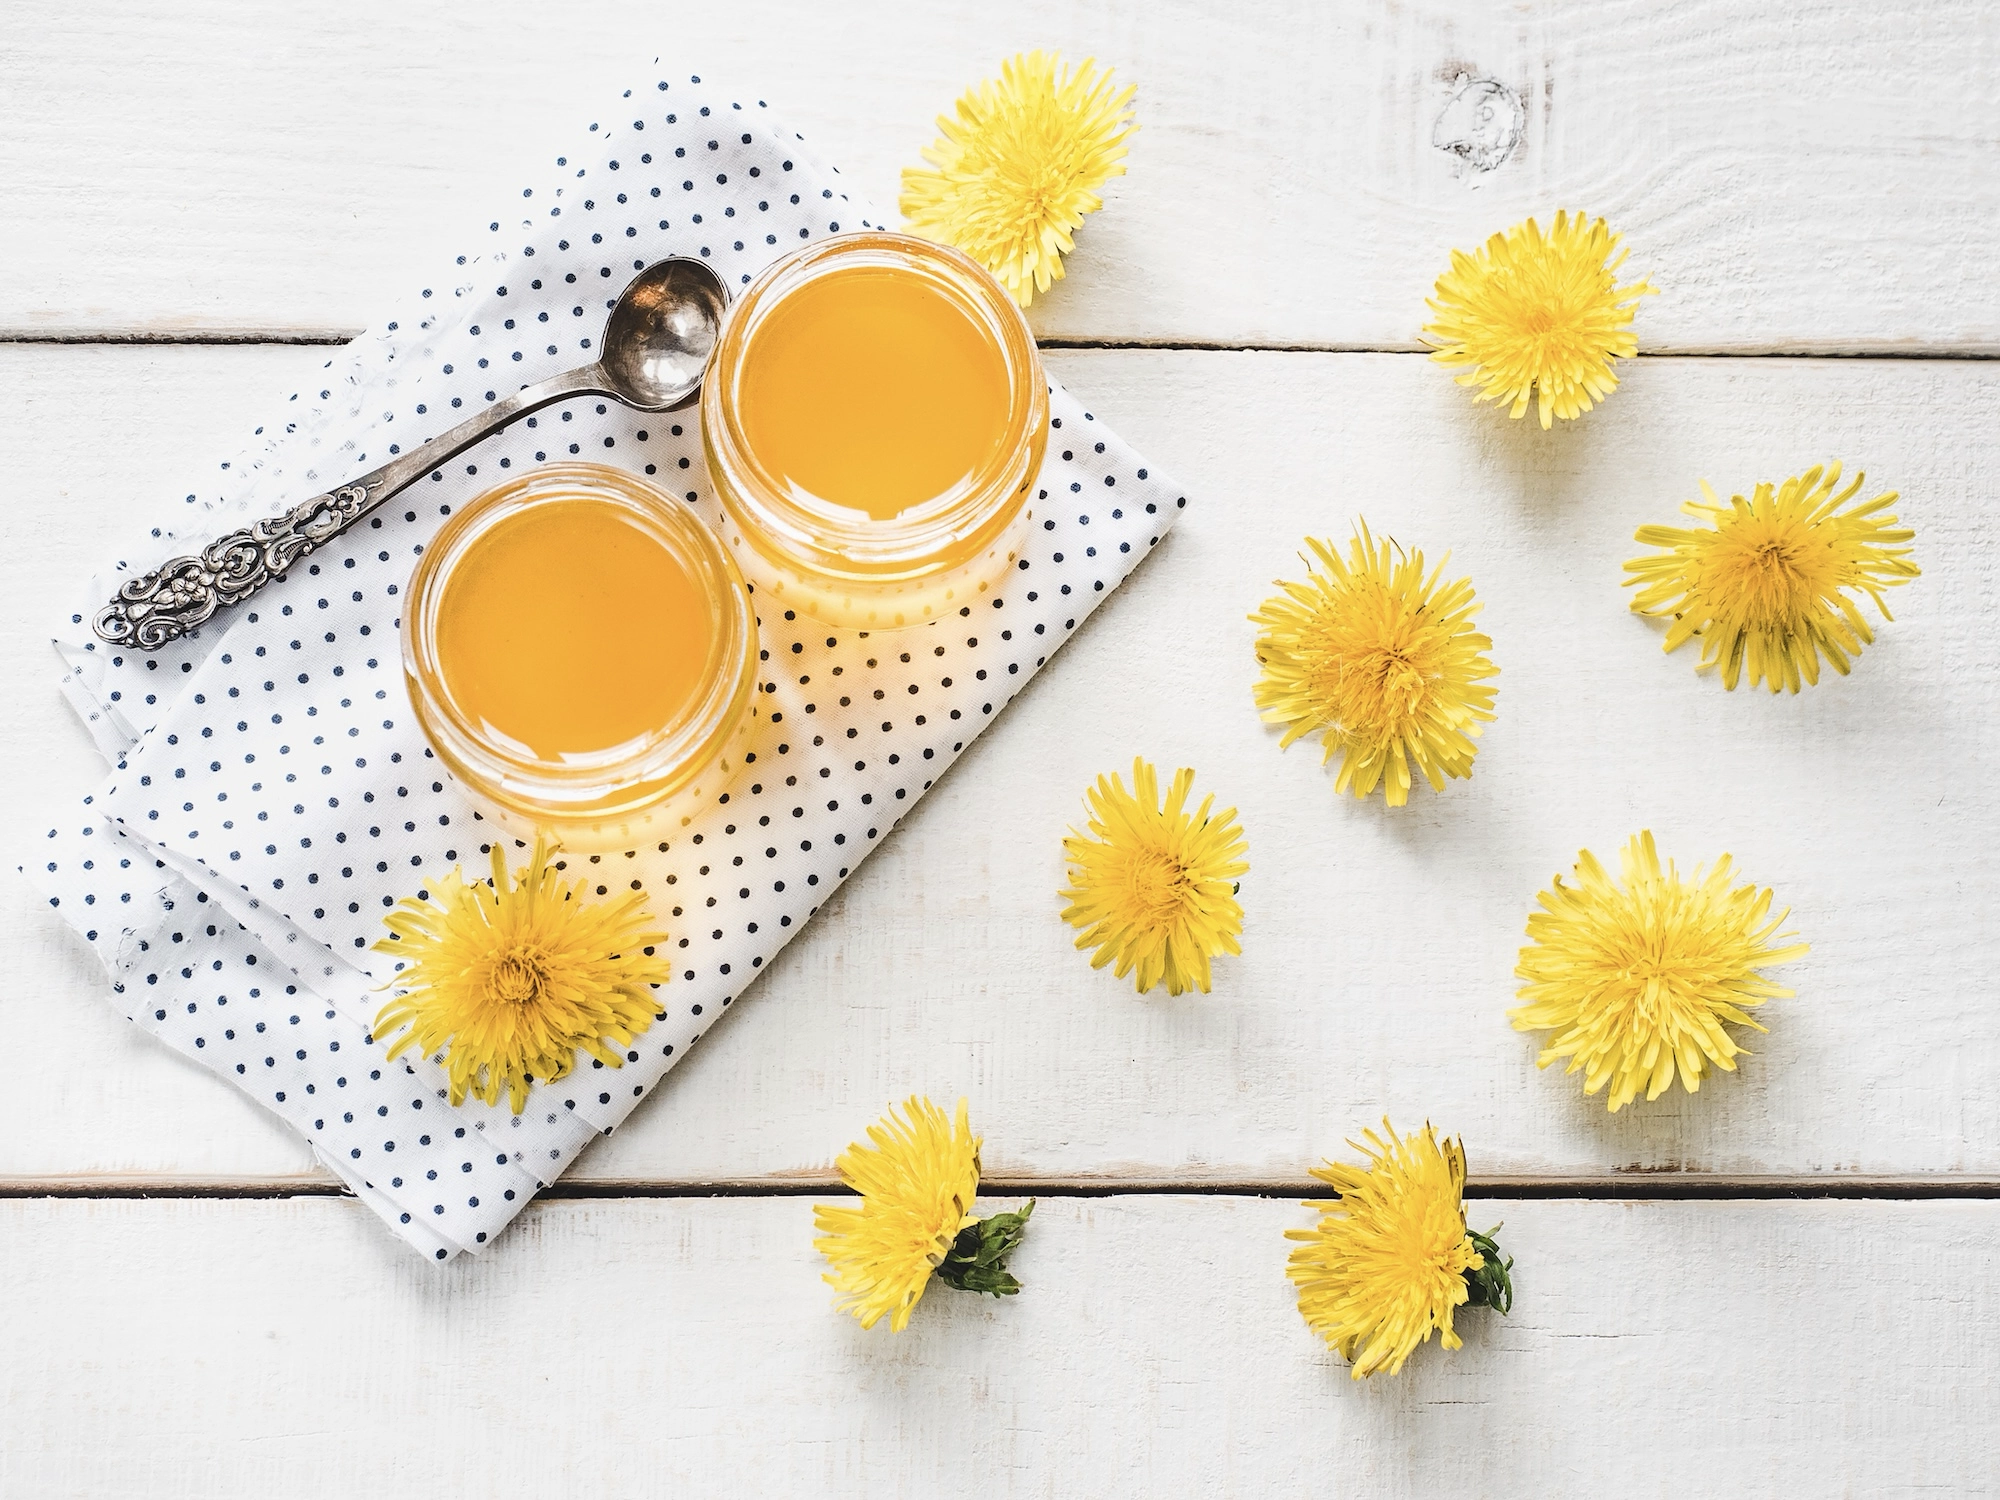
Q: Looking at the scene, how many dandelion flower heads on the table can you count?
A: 9